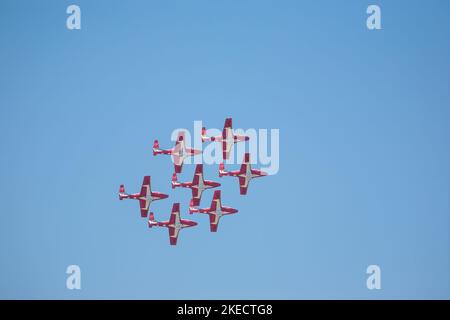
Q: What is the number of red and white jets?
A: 7